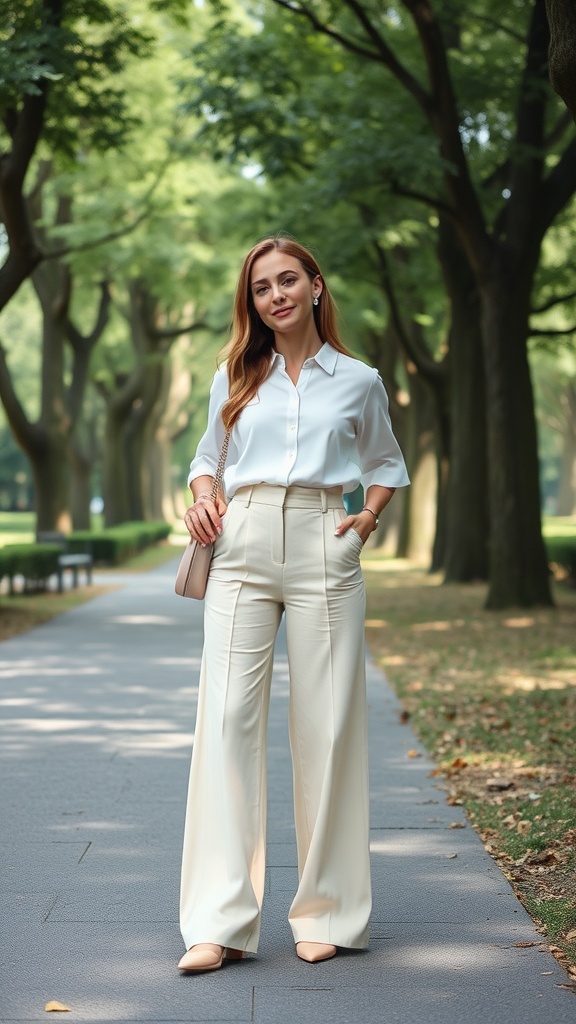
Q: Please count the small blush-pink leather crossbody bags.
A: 1